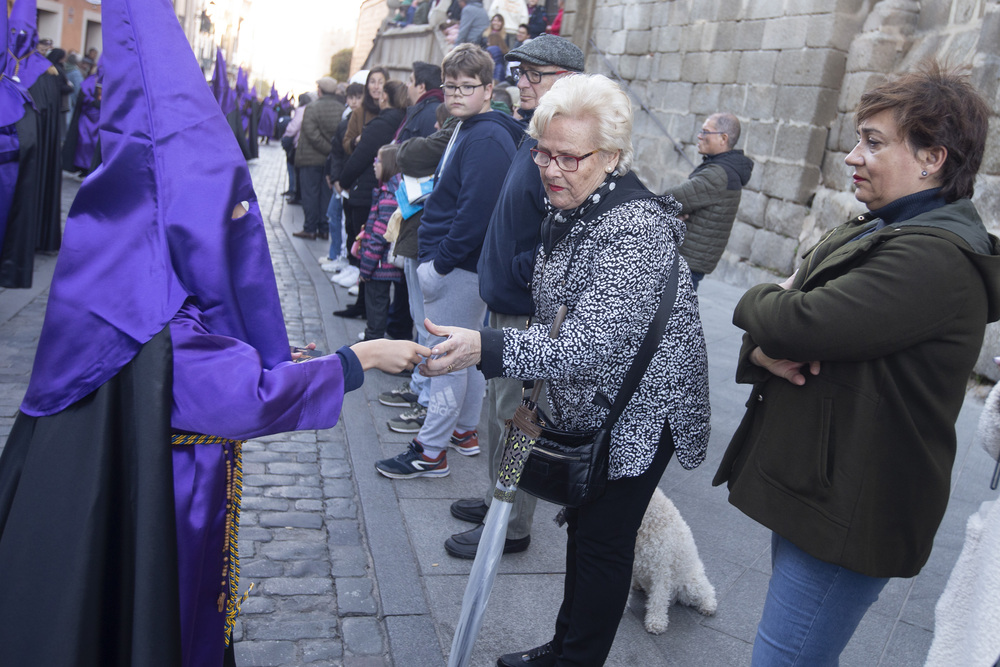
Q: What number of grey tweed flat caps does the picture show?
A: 1